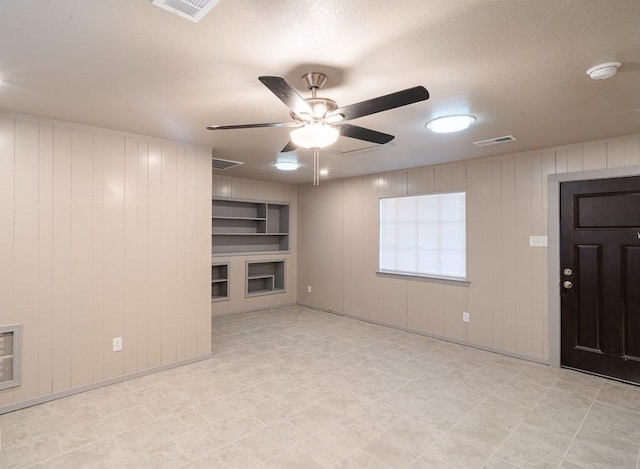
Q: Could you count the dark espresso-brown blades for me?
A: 5